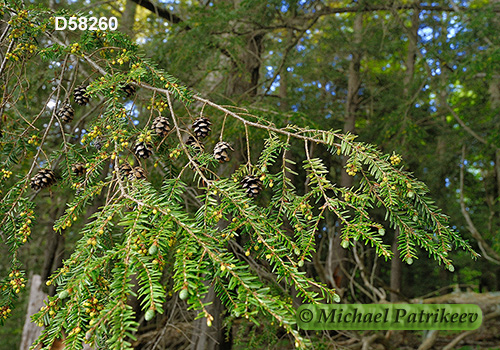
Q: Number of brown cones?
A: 13